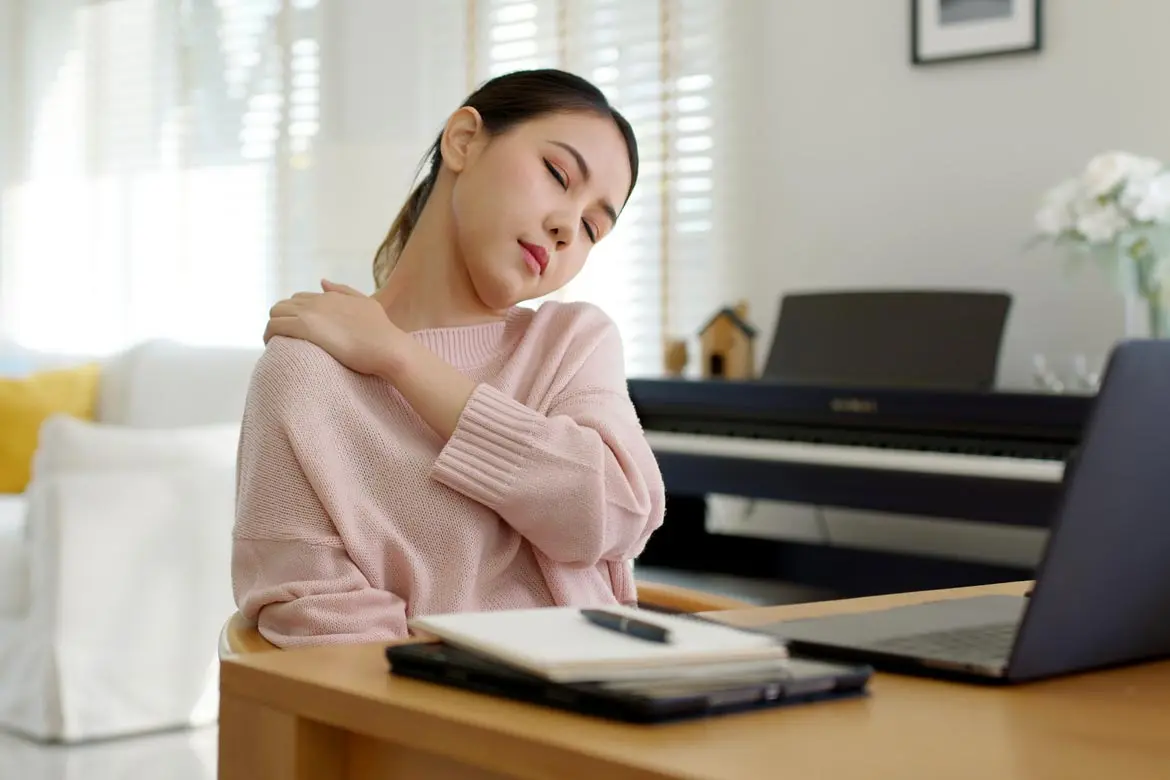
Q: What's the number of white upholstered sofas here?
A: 1